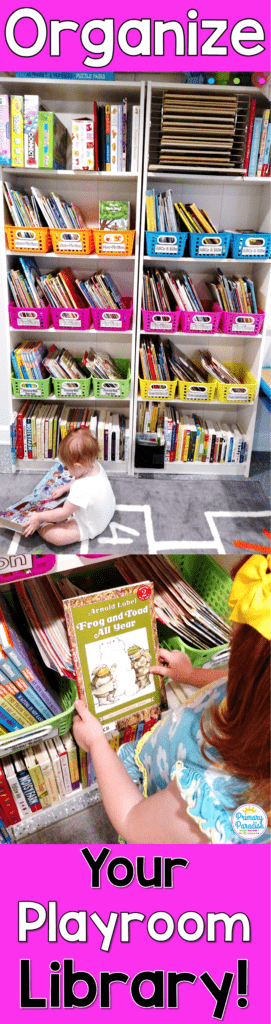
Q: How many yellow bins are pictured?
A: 3